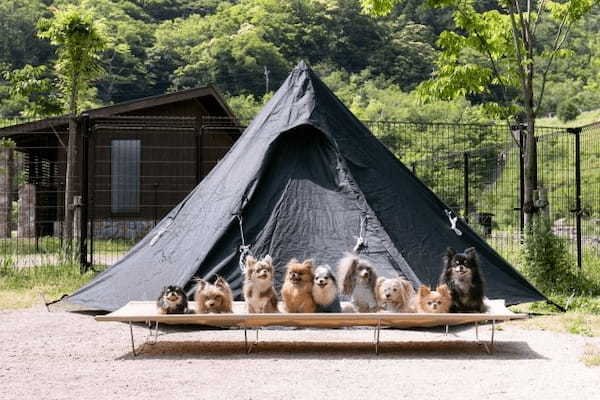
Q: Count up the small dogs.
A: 9